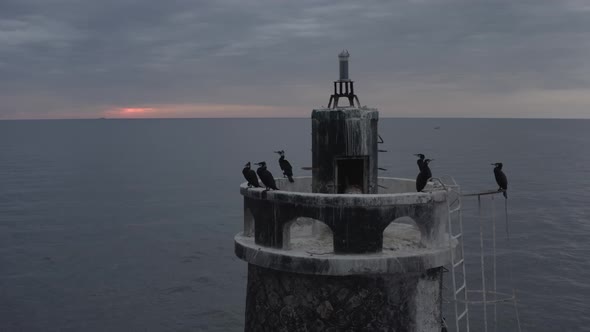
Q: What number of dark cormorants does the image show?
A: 6